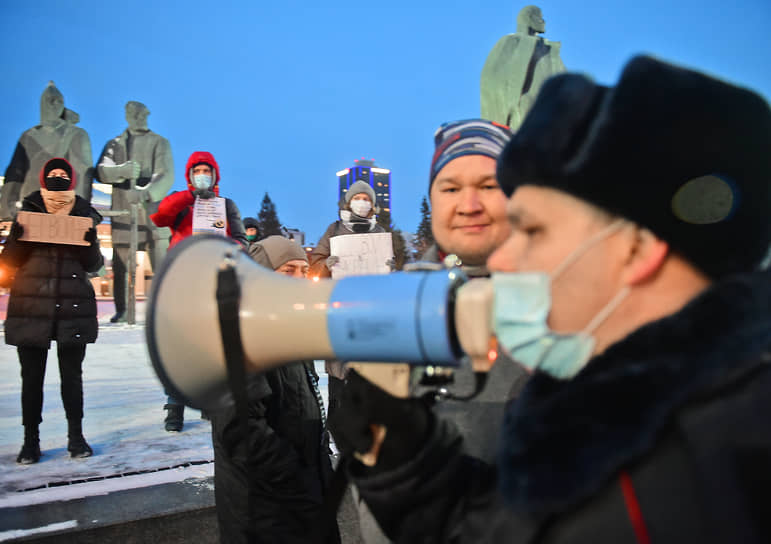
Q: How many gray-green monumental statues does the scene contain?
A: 3